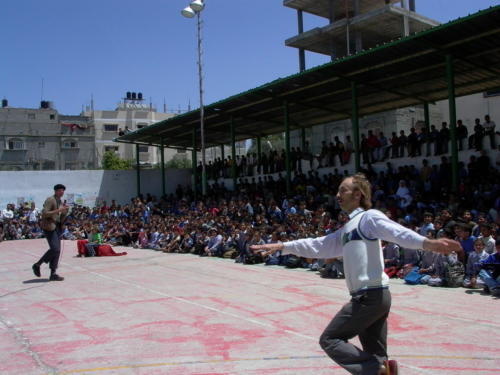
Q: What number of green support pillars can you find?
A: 11